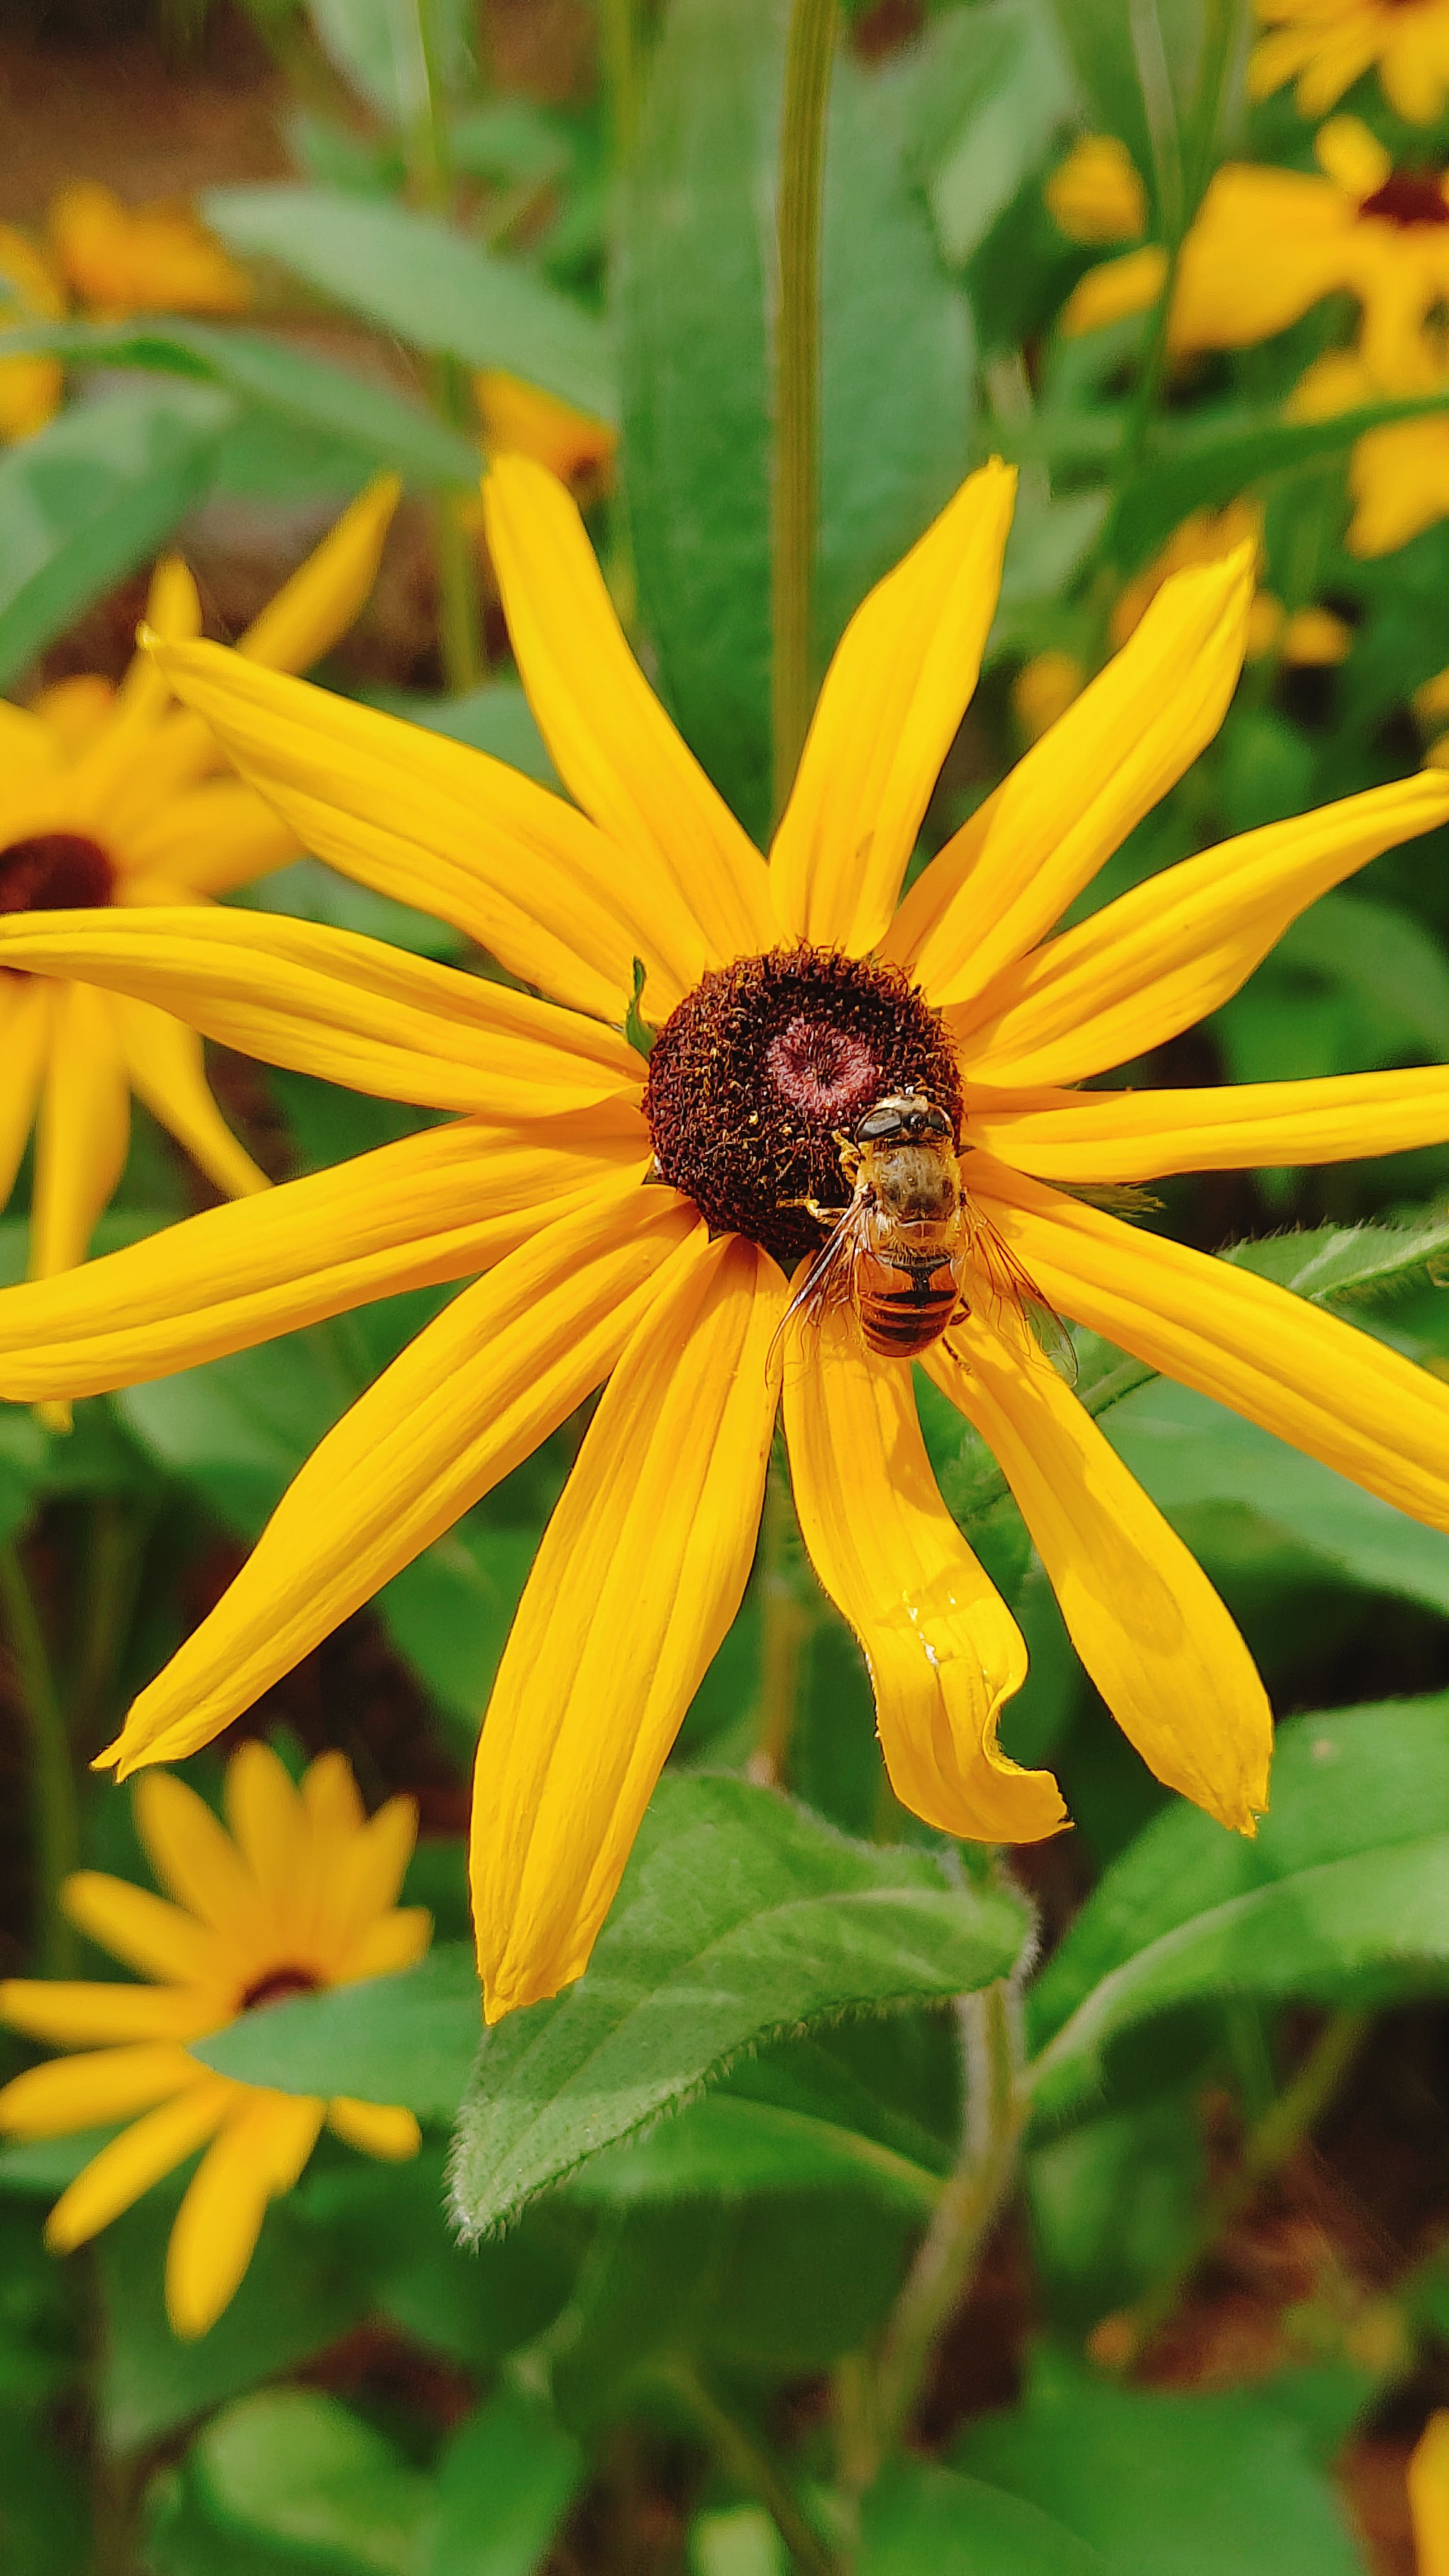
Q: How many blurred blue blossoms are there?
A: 0